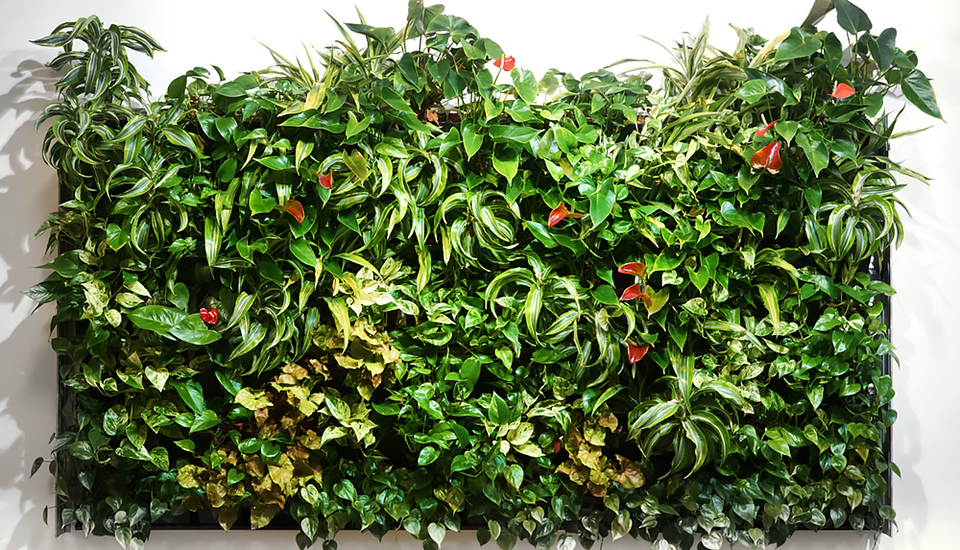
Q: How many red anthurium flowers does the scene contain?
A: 11